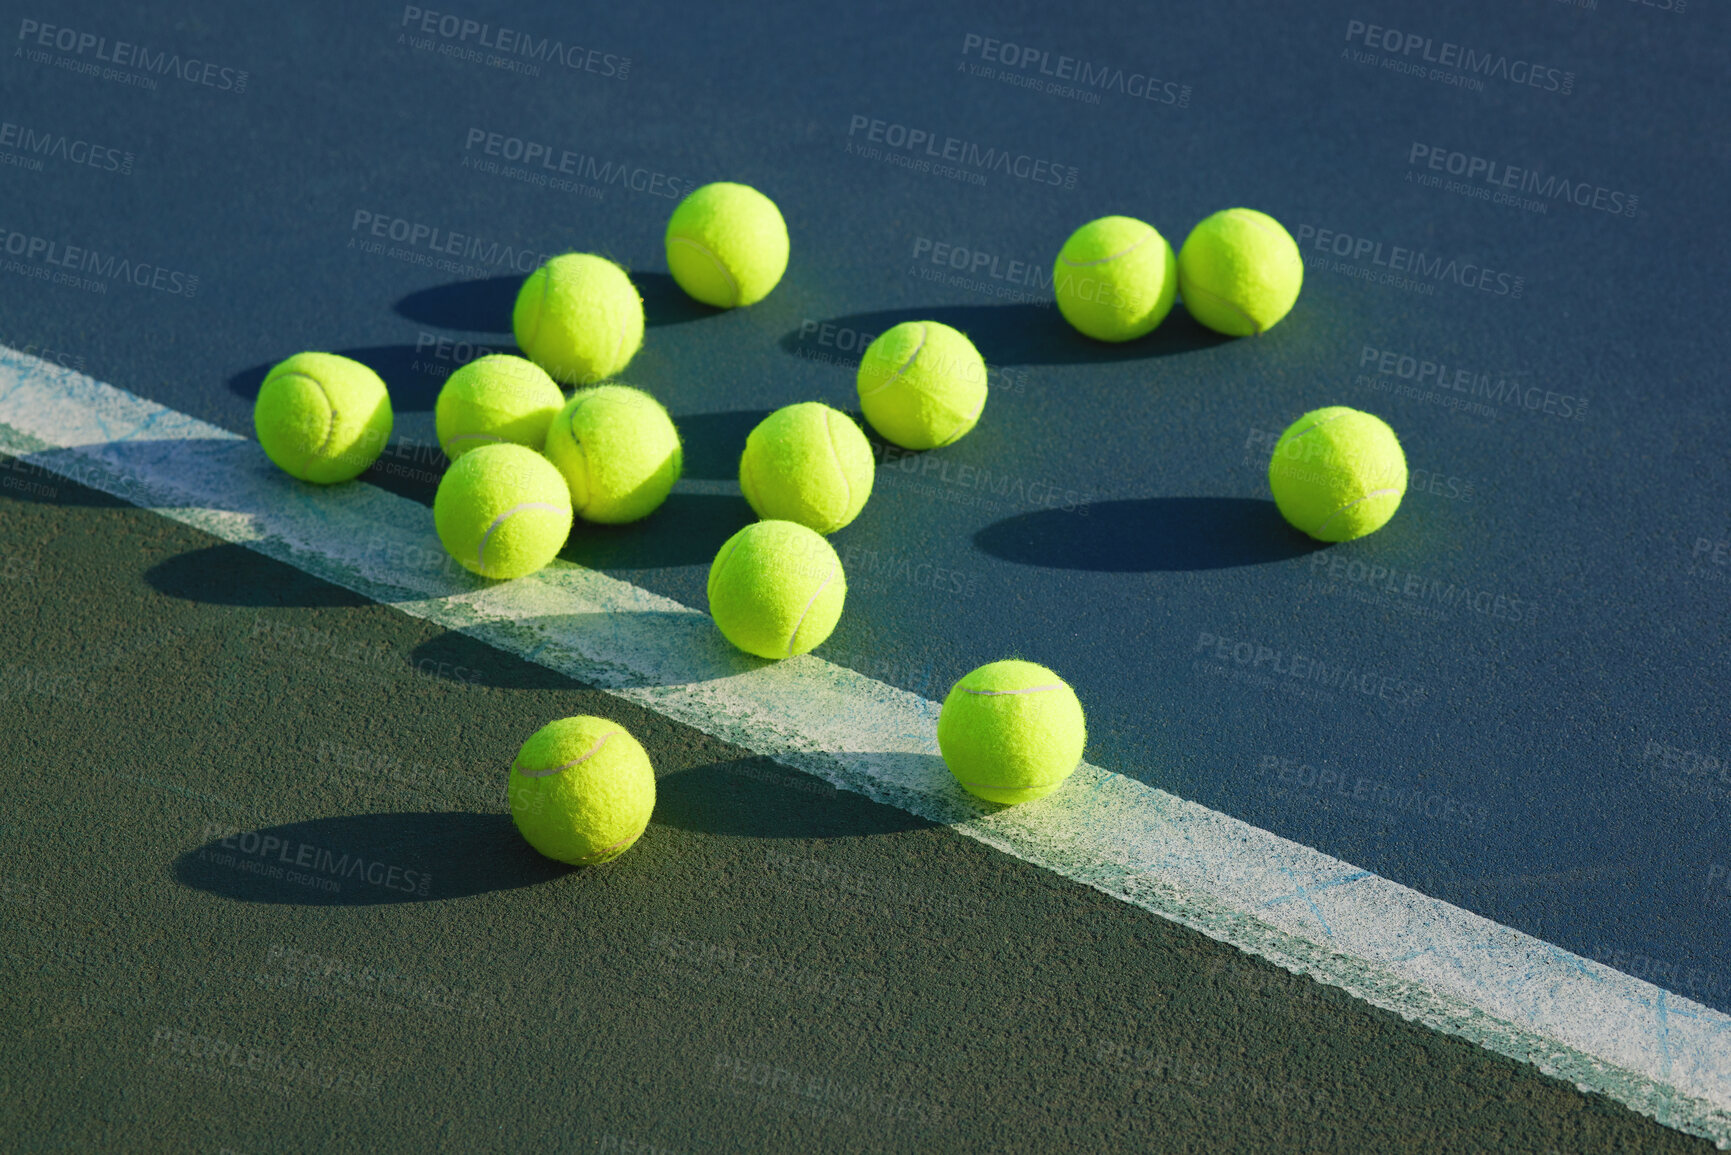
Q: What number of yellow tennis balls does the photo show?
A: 14